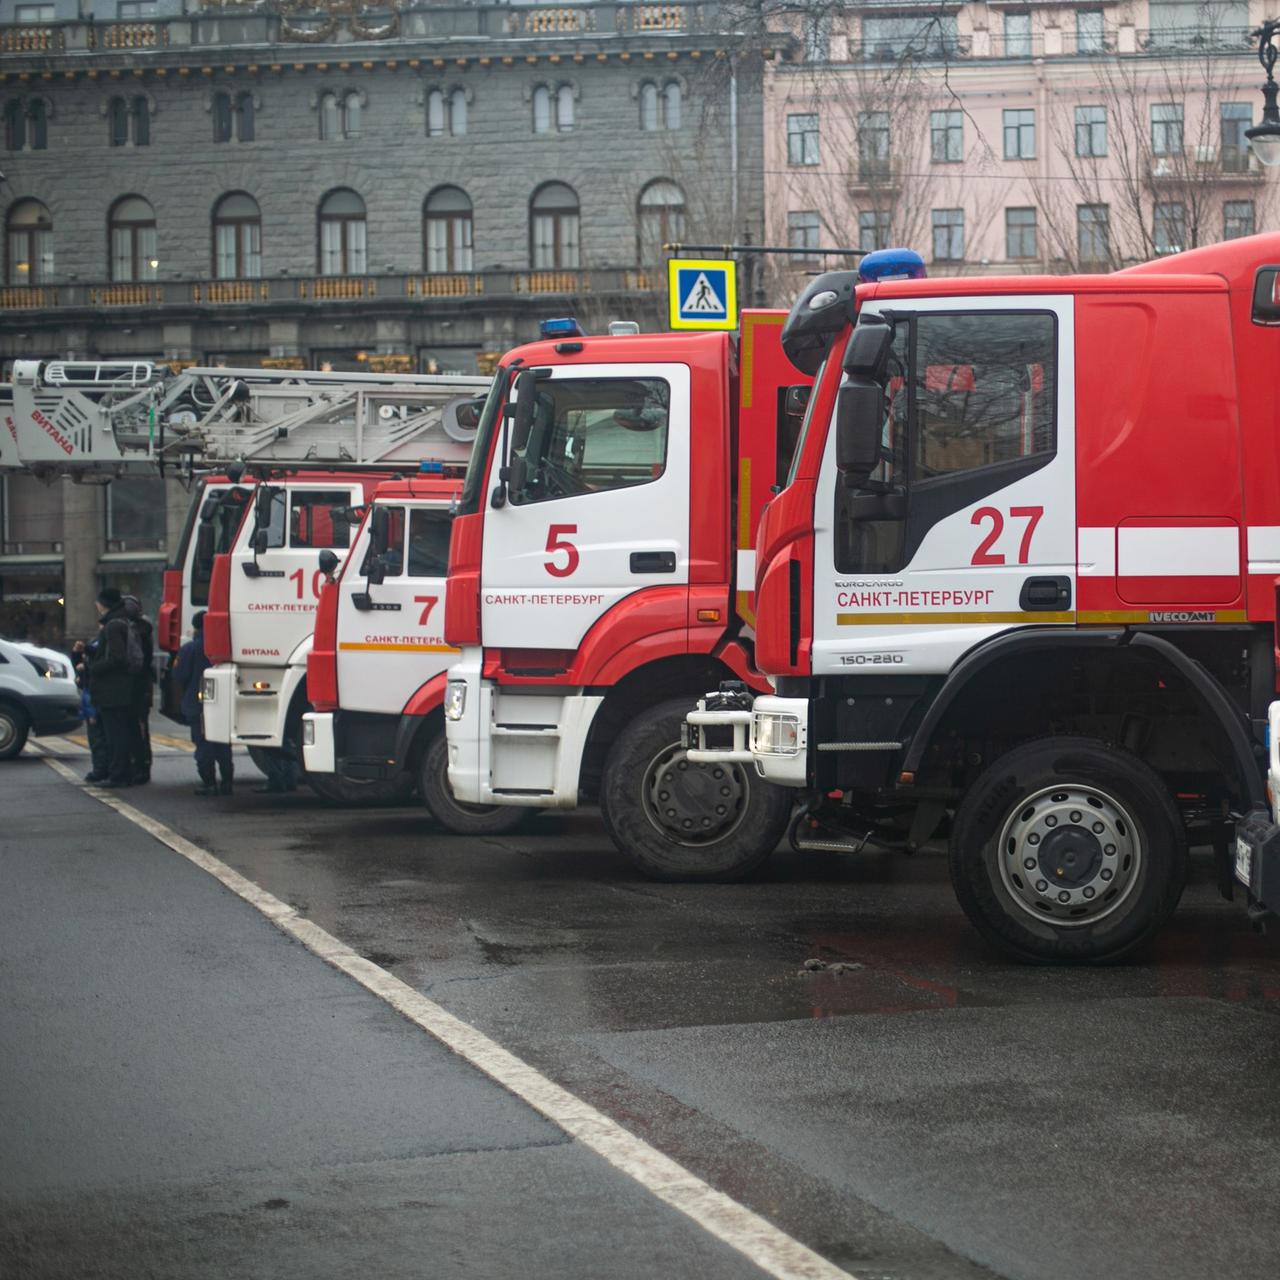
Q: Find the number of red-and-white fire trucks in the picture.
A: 5